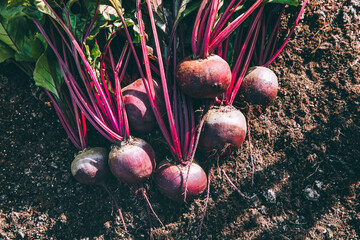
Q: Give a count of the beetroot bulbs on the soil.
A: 7